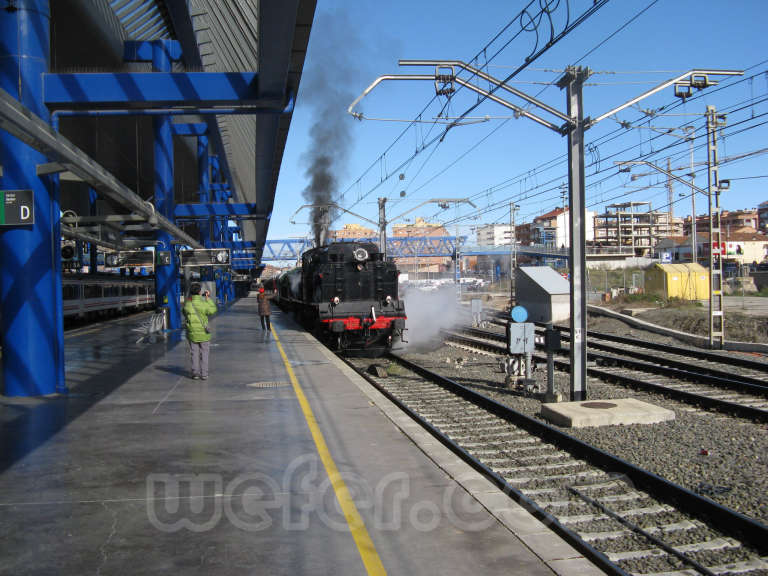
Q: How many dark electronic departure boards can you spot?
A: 2